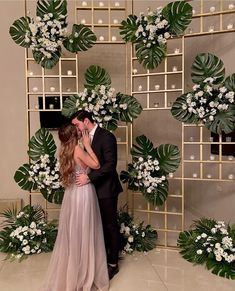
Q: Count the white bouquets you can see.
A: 9